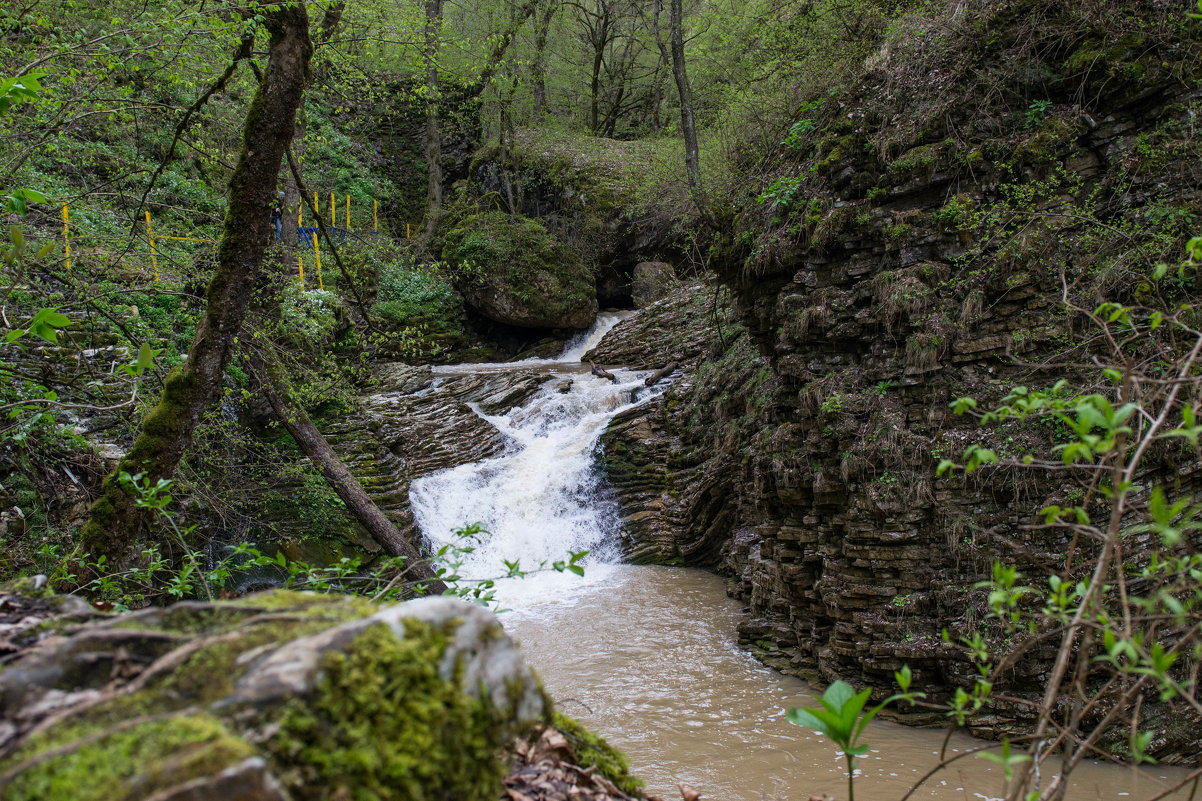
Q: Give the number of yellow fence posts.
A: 10